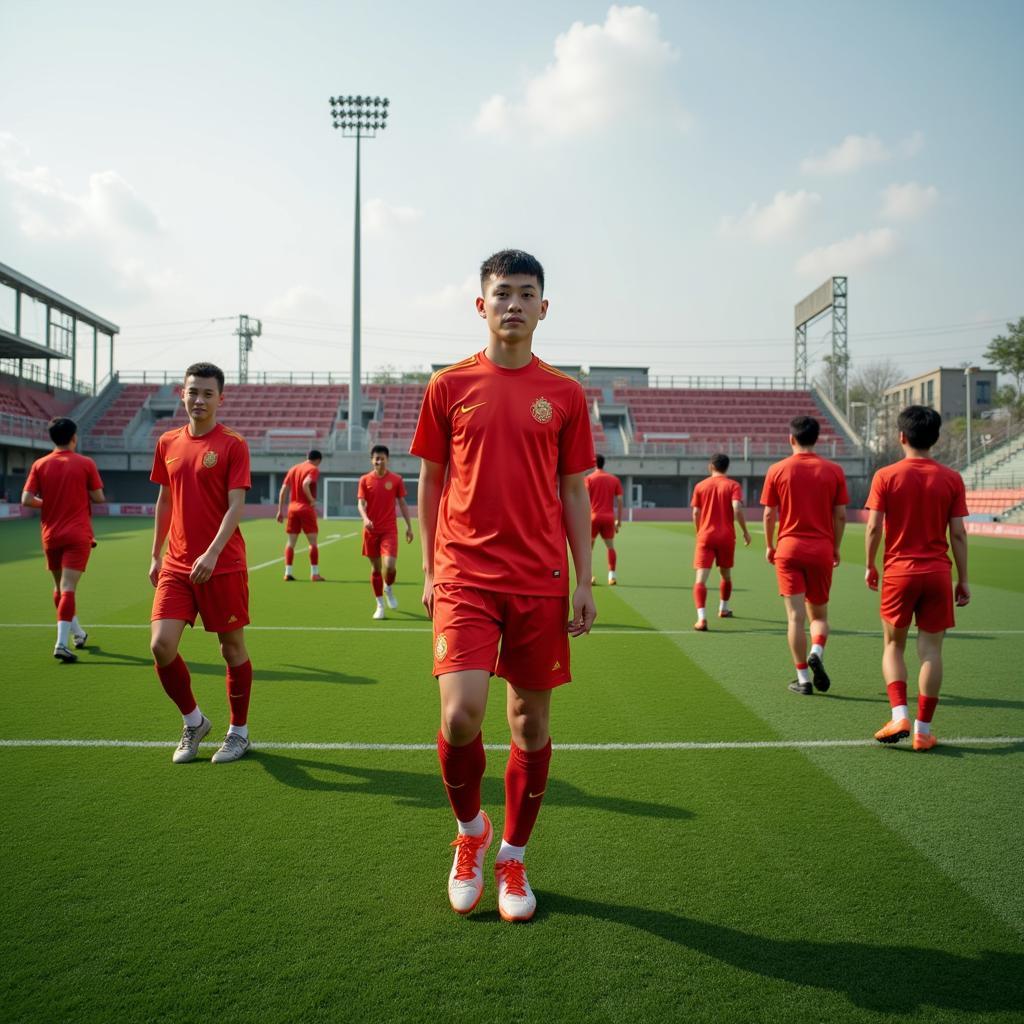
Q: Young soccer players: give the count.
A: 9